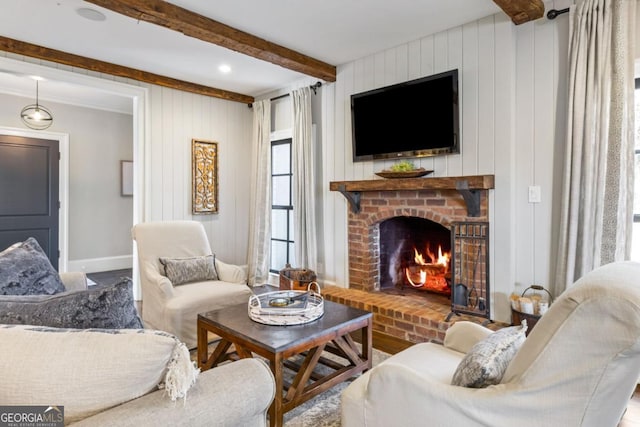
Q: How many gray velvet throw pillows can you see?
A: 2